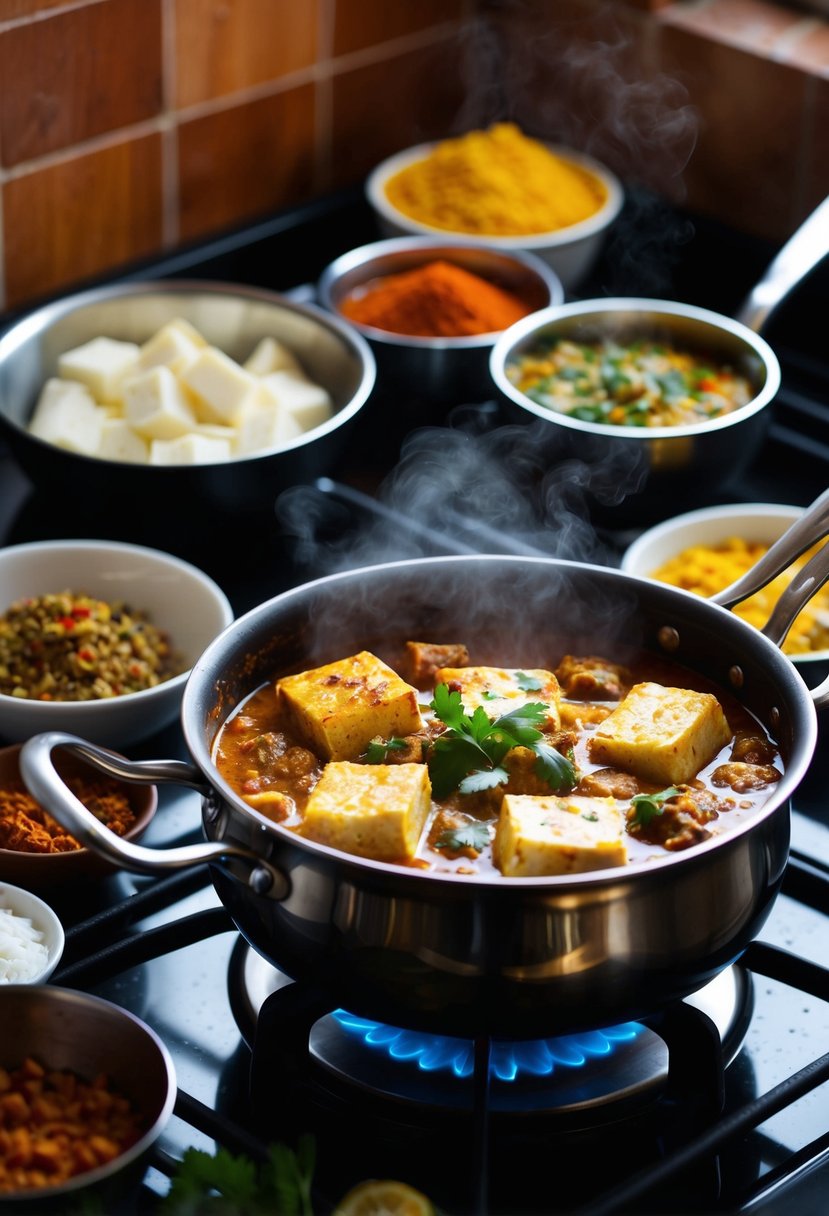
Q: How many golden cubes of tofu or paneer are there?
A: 5